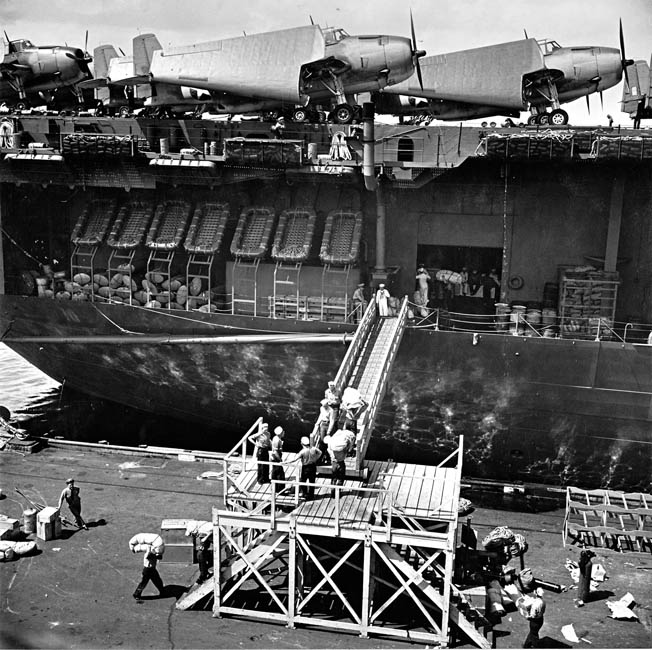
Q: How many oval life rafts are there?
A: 7